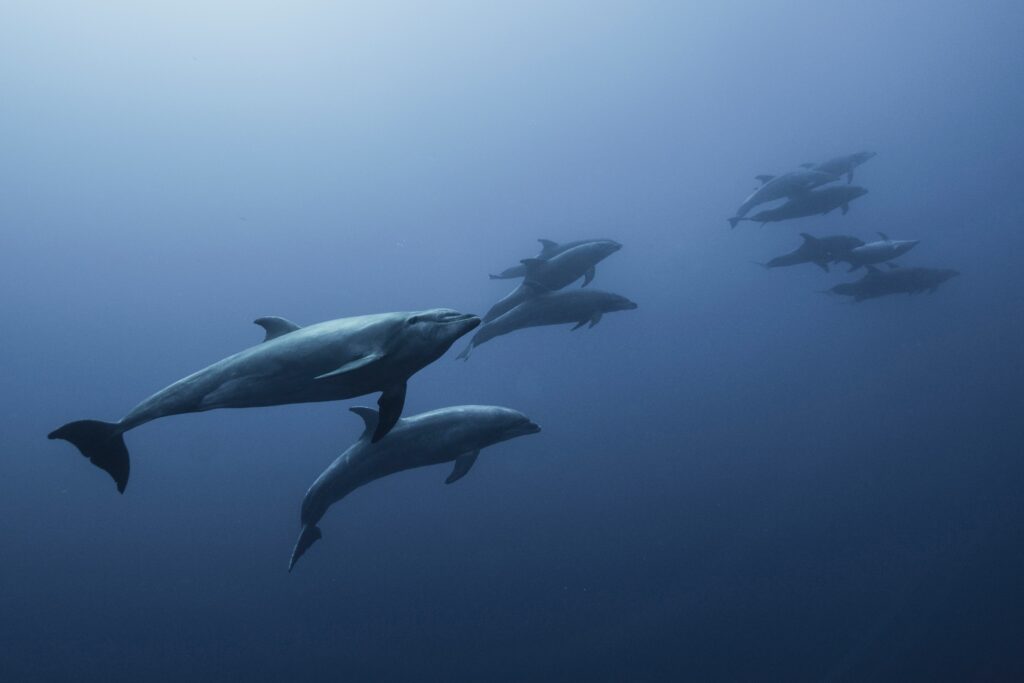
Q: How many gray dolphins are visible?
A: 11